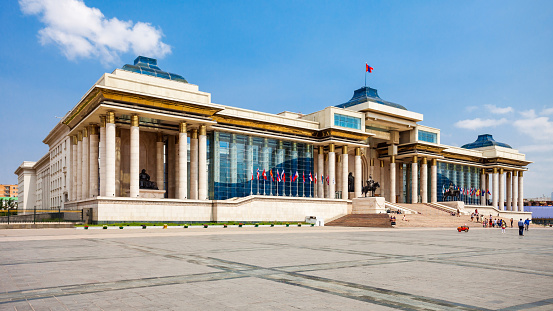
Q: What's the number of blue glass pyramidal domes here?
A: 3